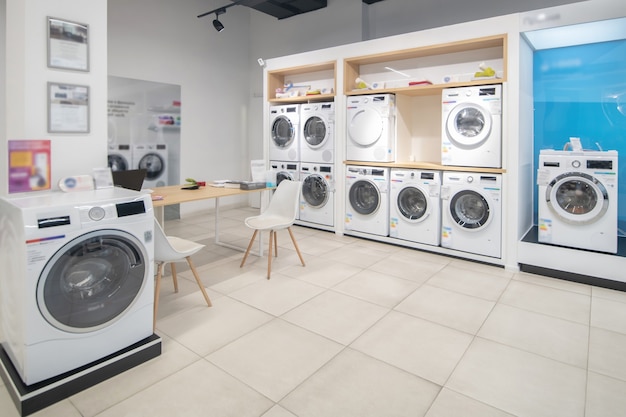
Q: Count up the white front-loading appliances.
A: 11